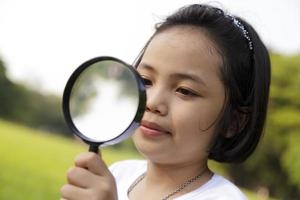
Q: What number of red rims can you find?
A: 0